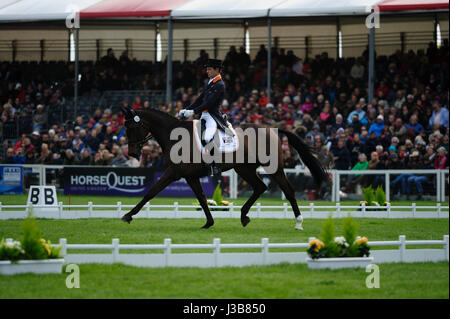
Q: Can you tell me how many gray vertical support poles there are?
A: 4